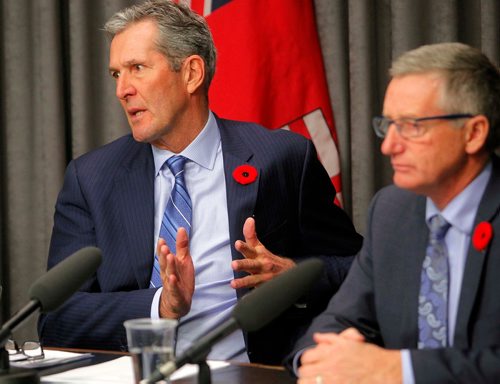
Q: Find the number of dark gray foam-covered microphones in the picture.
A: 2